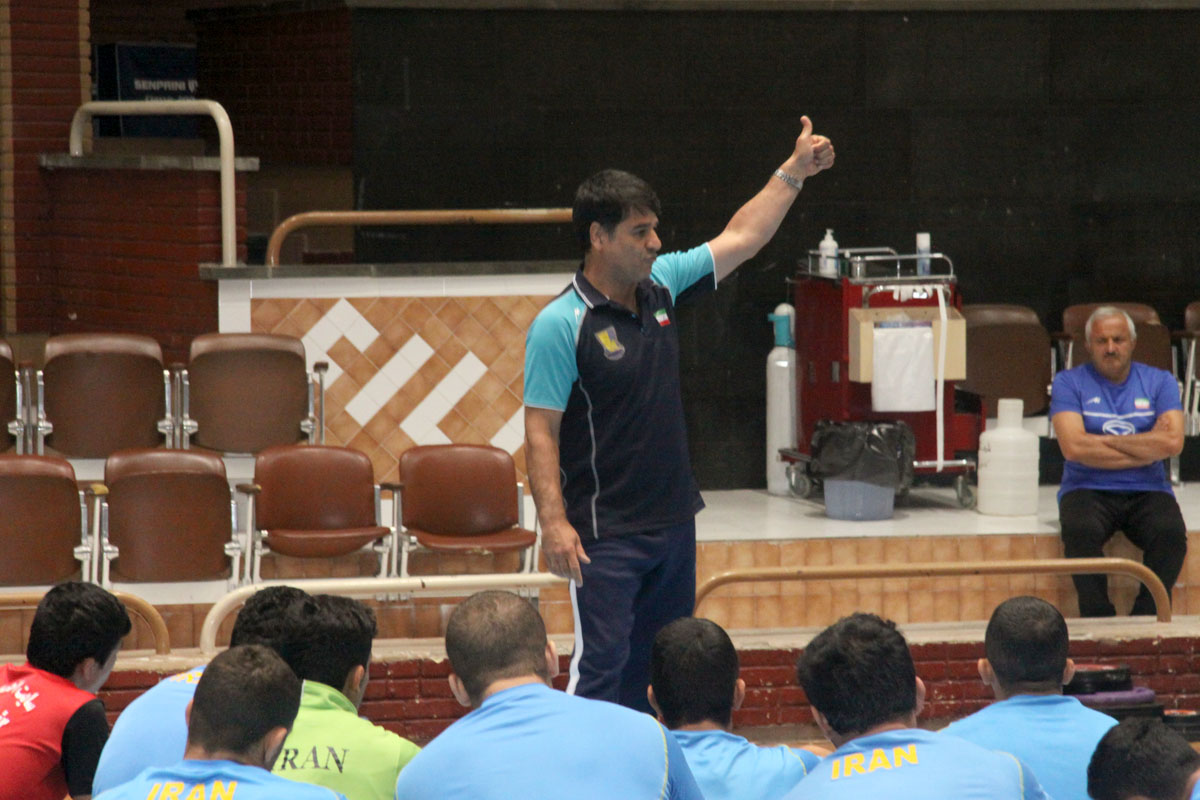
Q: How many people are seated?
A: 10